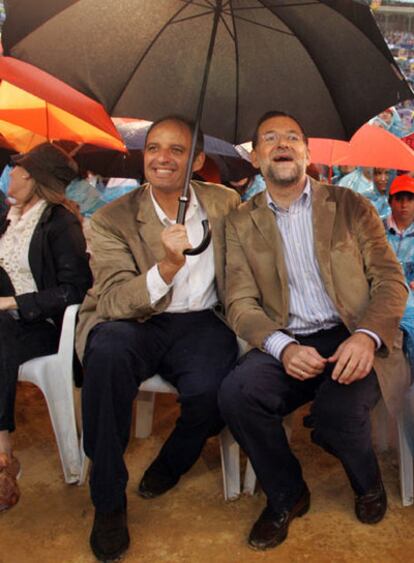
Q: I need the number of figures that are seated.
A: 3